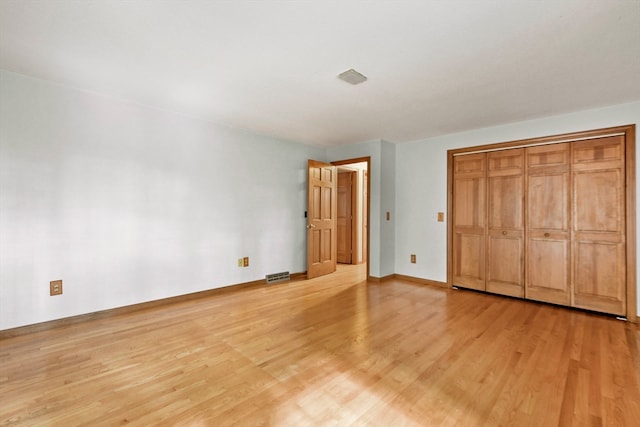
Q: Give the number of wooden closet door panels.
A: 4